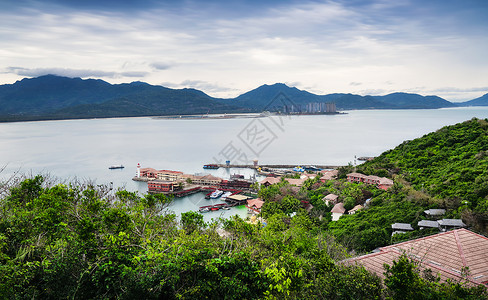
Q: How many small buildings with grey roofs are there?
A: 4